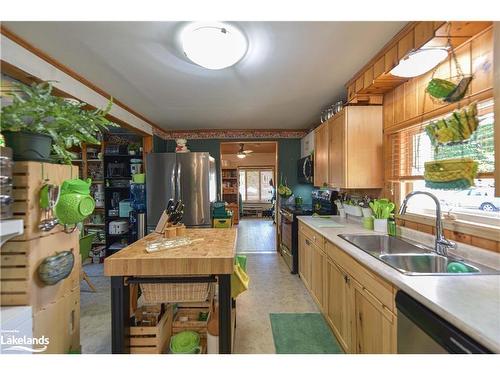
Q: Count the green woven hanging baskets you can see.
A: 3